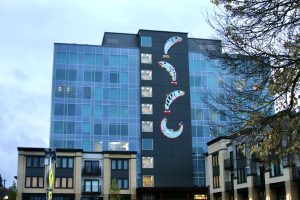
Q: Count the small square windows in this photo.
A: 9